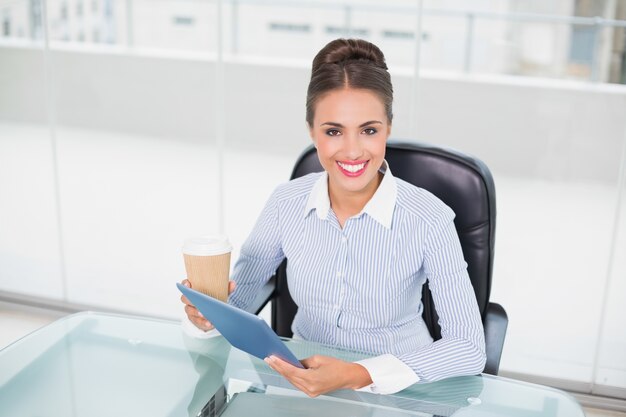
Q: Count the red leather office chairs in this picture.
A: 0